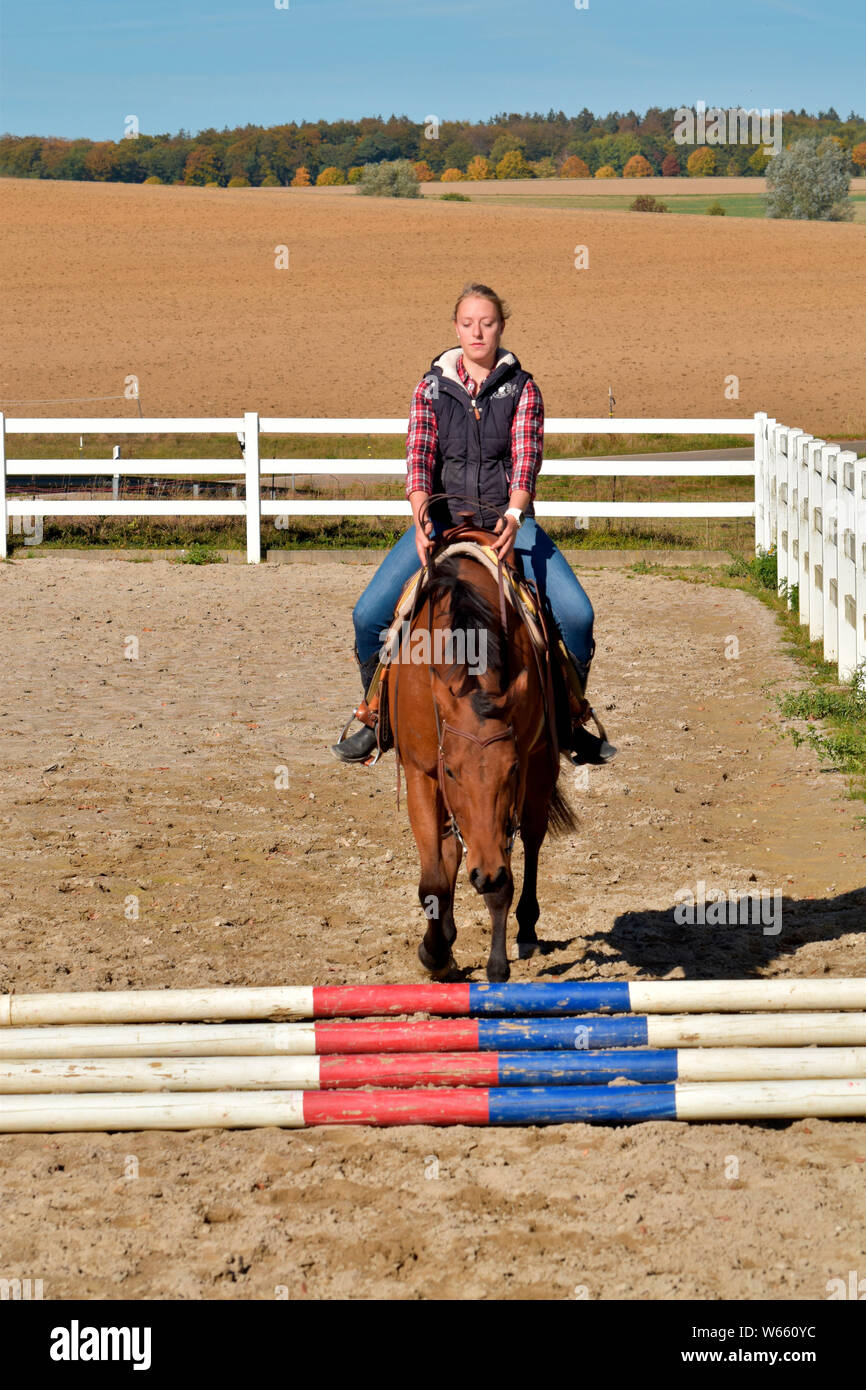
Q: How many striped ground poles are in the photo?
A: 4